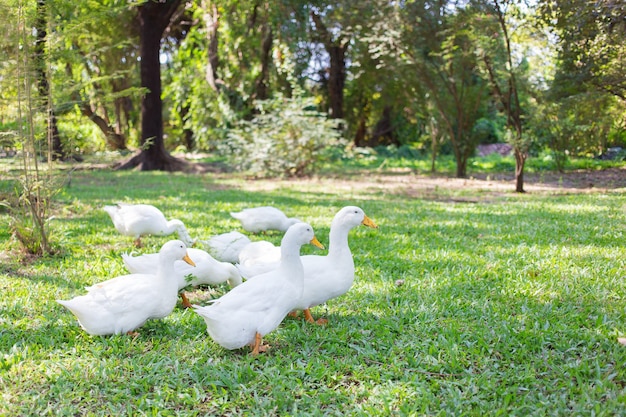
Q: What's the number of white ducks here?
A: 8